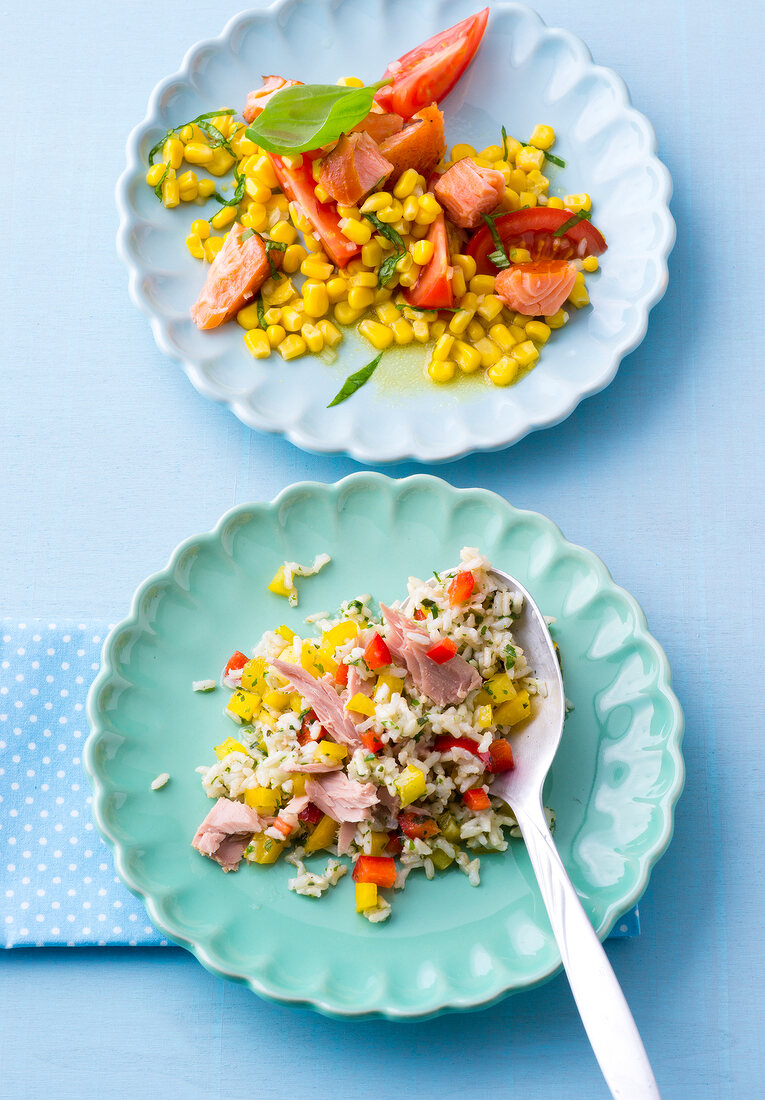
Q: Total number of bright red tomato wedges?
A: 4